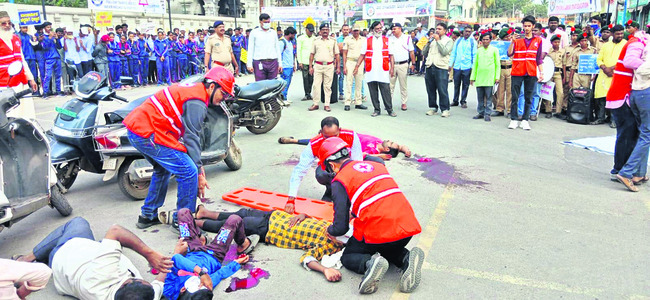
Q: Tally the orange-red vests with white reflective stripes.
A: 7